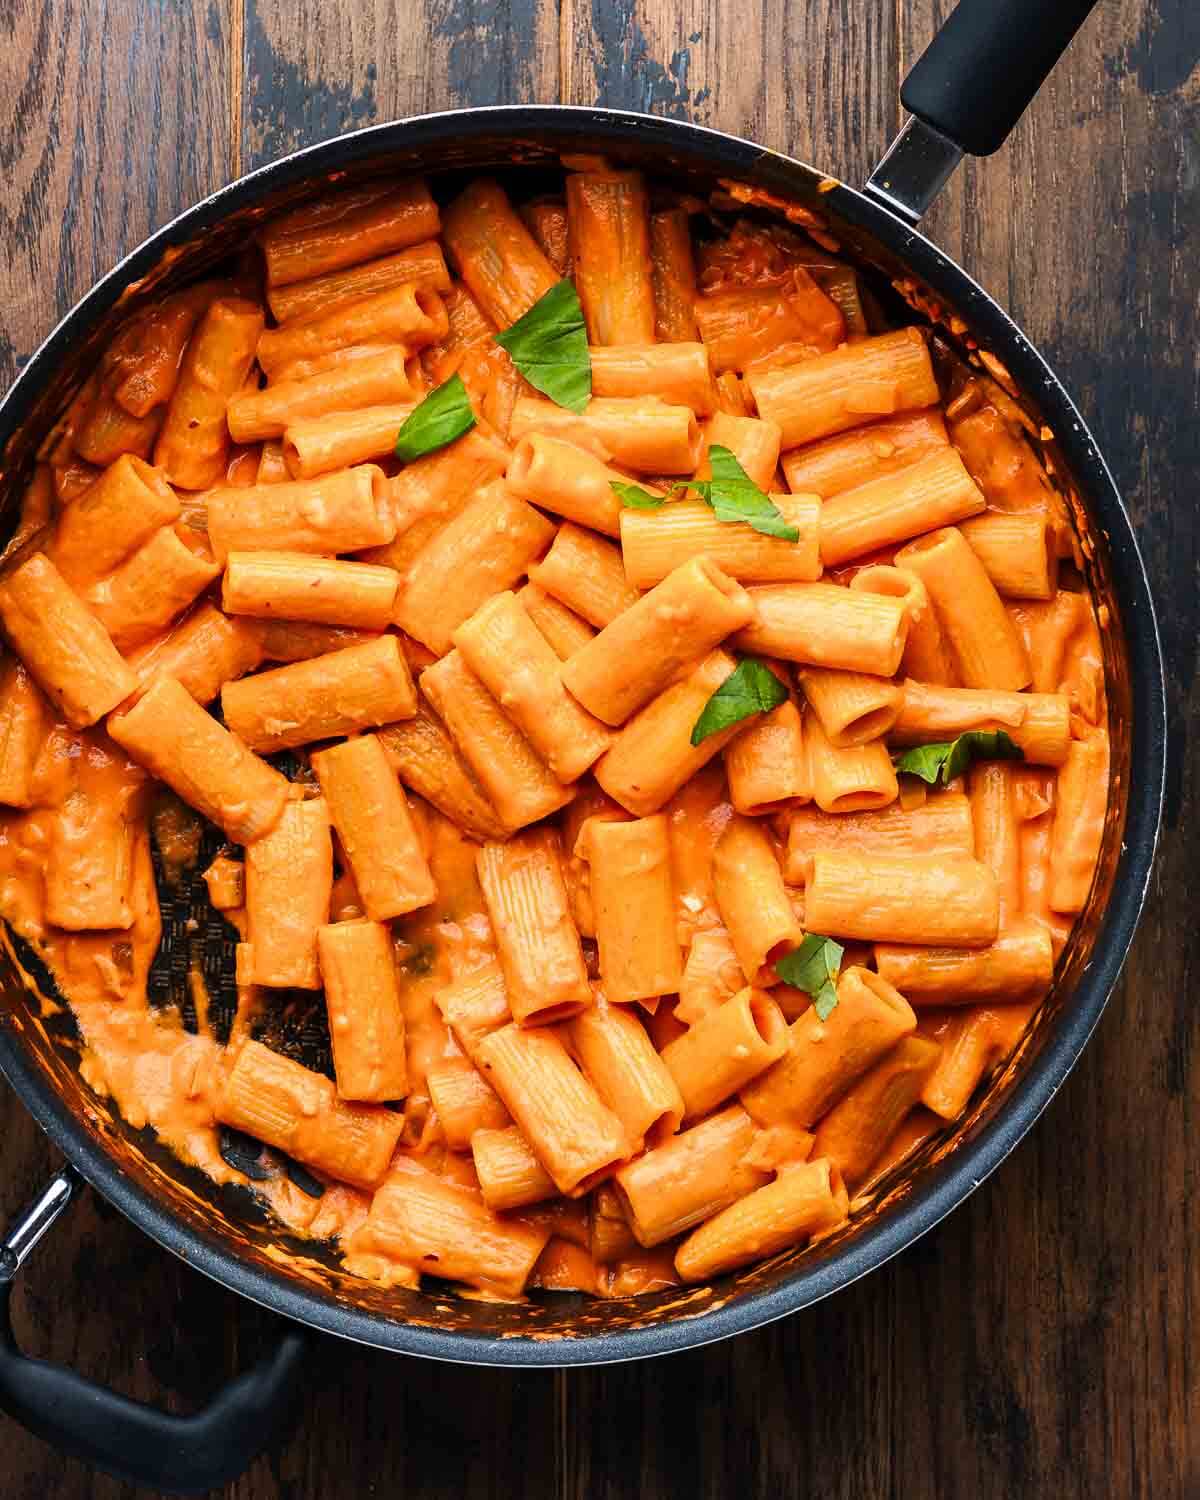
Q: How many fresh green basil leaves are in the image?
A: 6